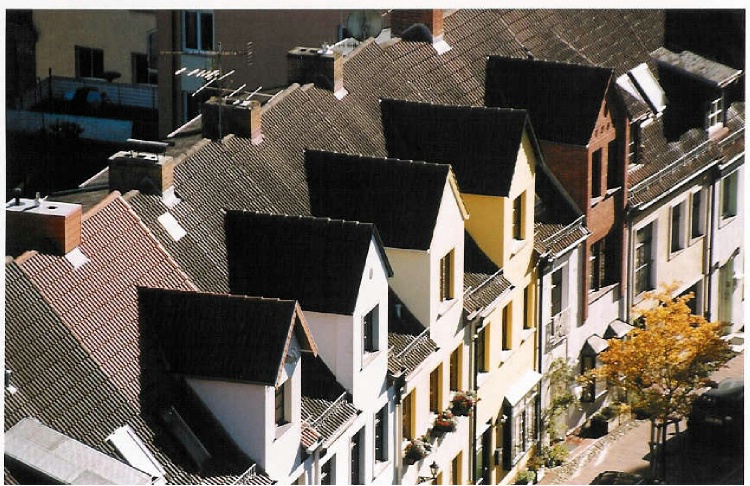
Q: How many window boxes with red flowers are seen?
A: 3